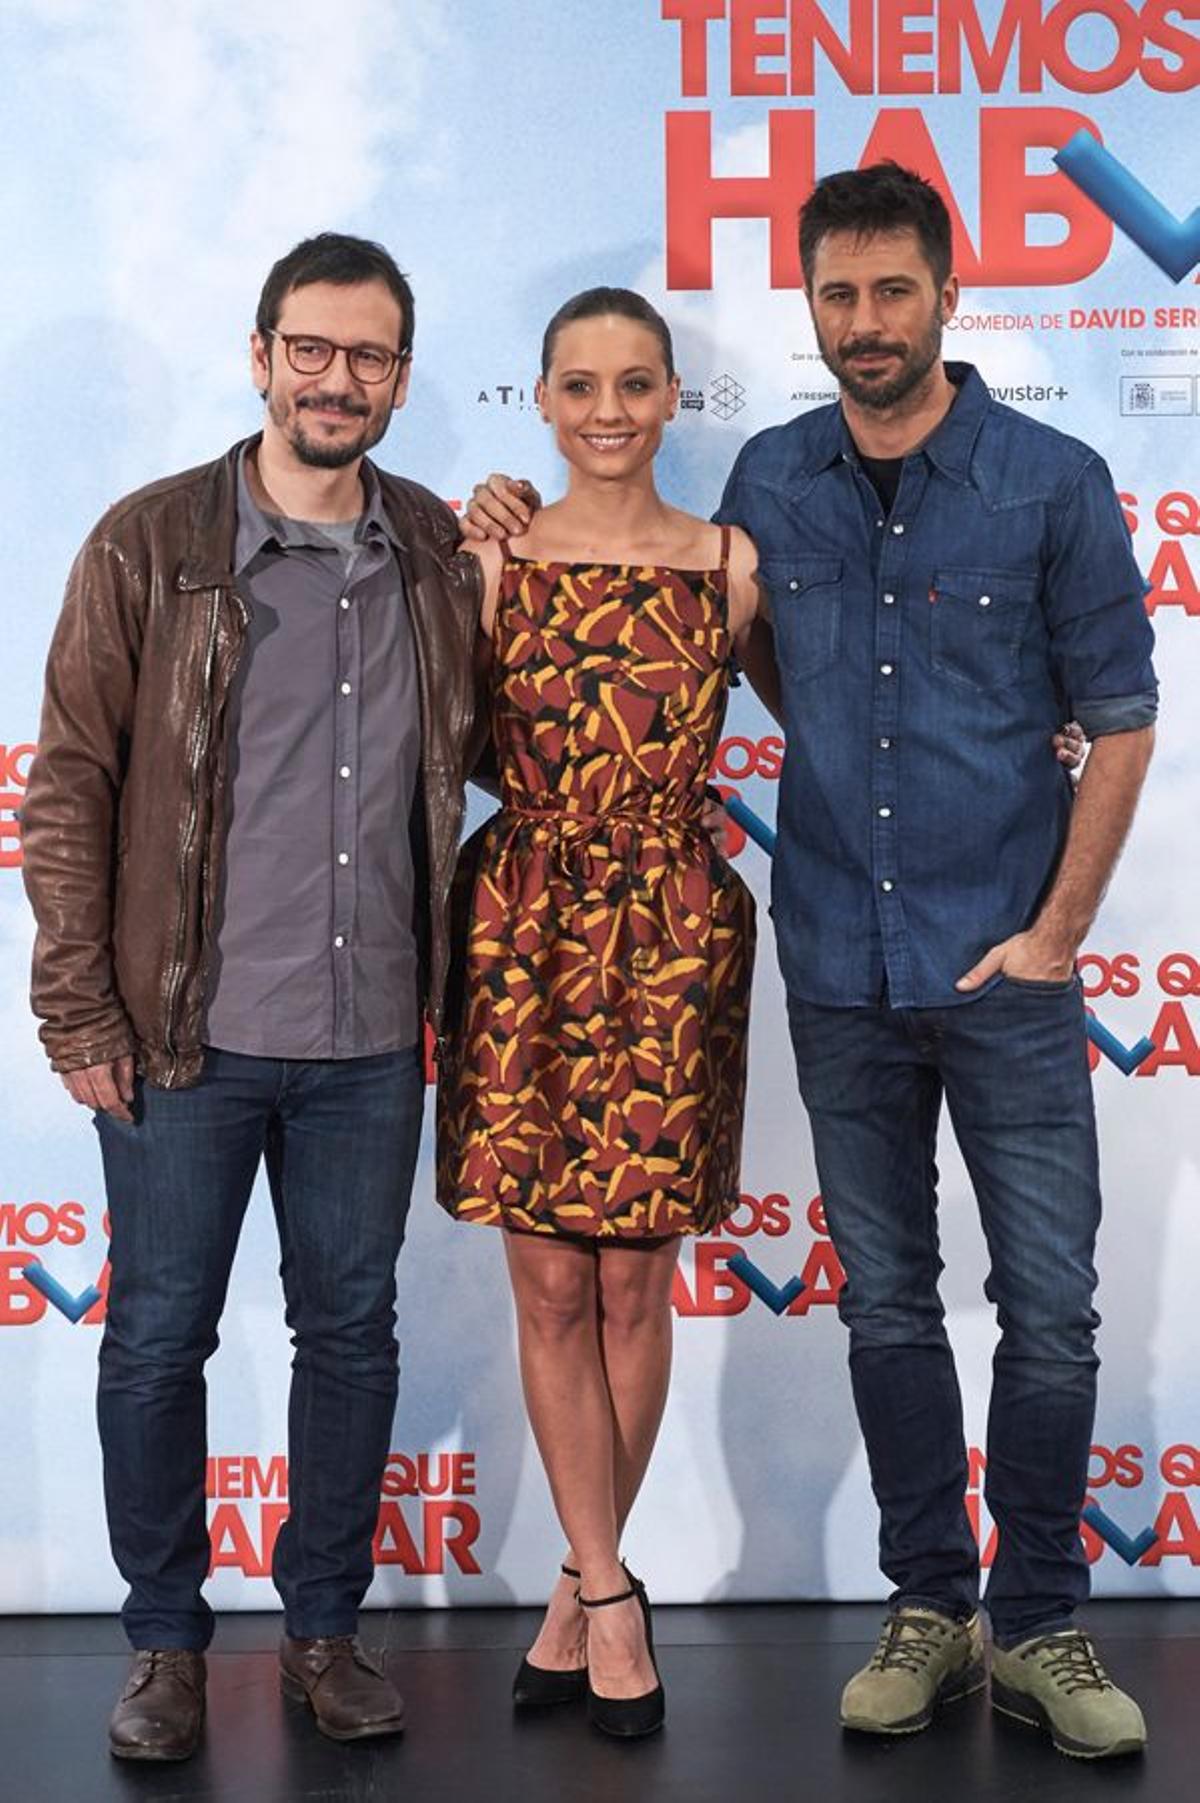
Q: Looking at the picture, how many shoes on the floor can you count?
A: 6